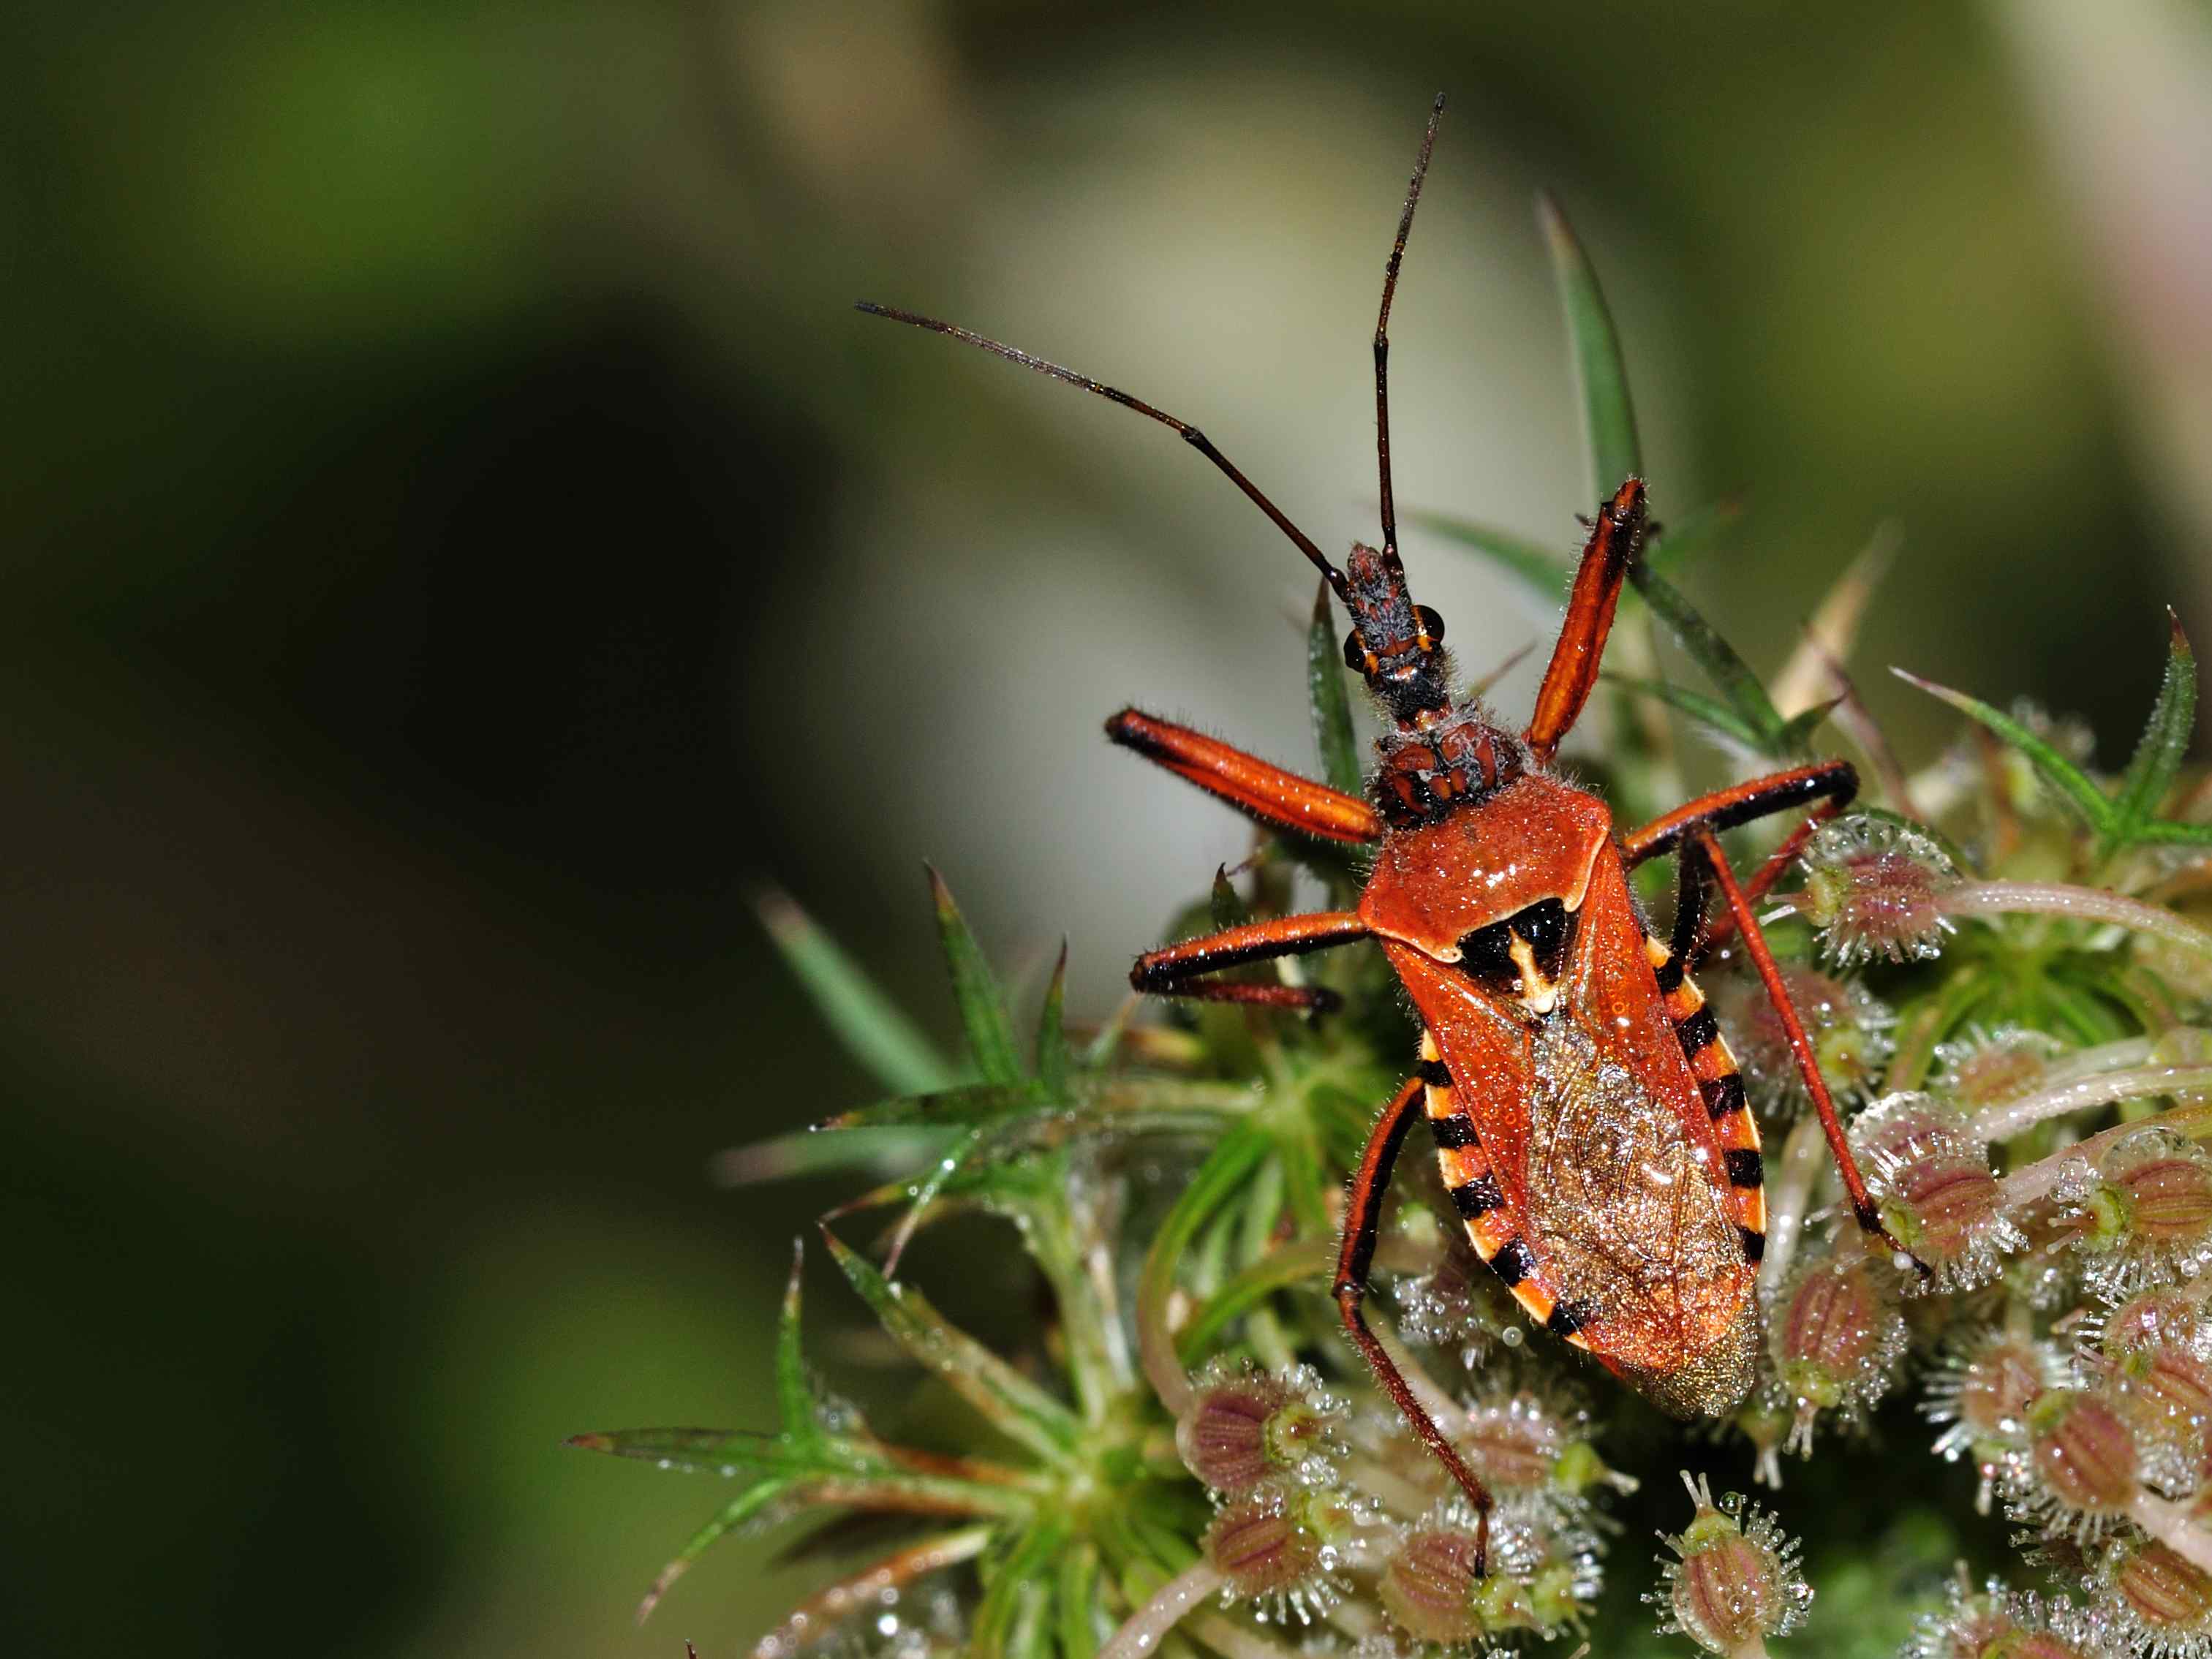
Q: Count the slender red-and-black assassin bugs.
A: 1